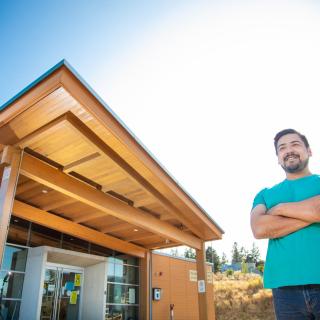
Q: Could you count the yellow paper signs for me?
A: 2